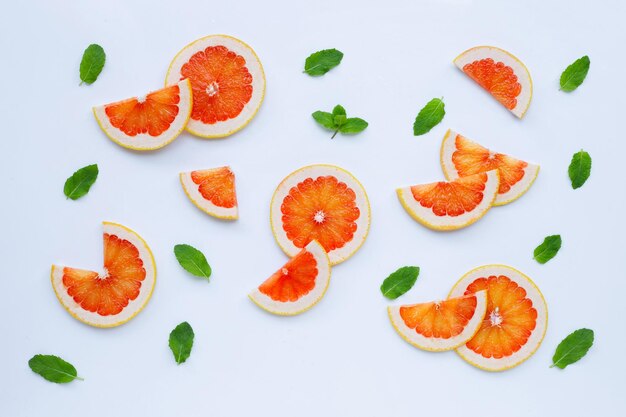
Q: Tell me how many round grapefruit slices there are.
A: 3